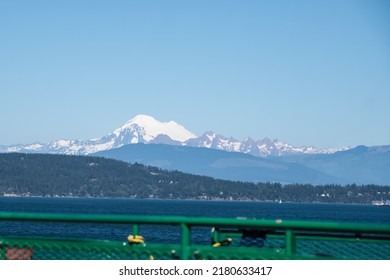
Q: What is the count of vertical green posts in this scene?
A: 4